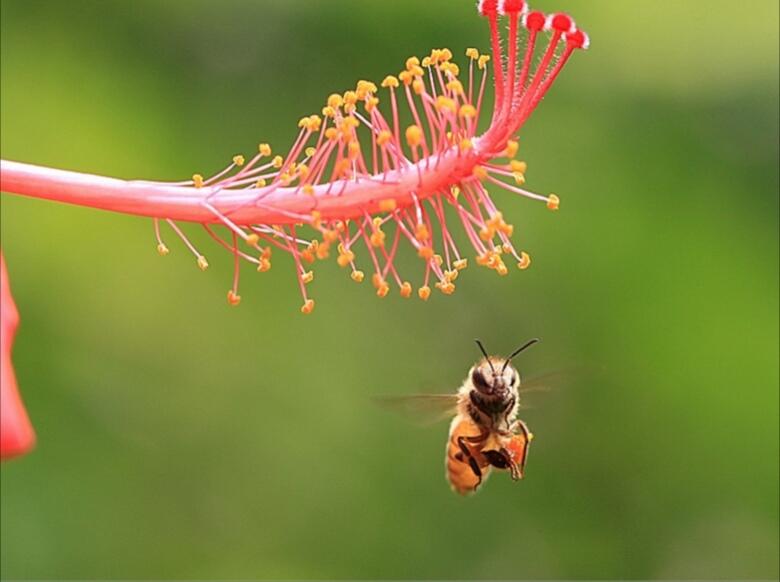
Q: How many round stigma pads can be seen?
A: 5